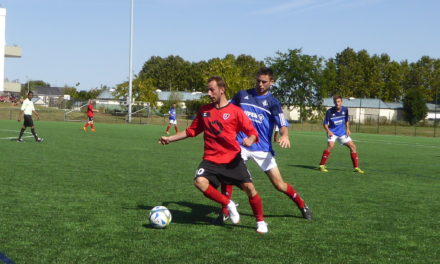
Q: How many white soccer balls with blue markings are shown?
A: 1